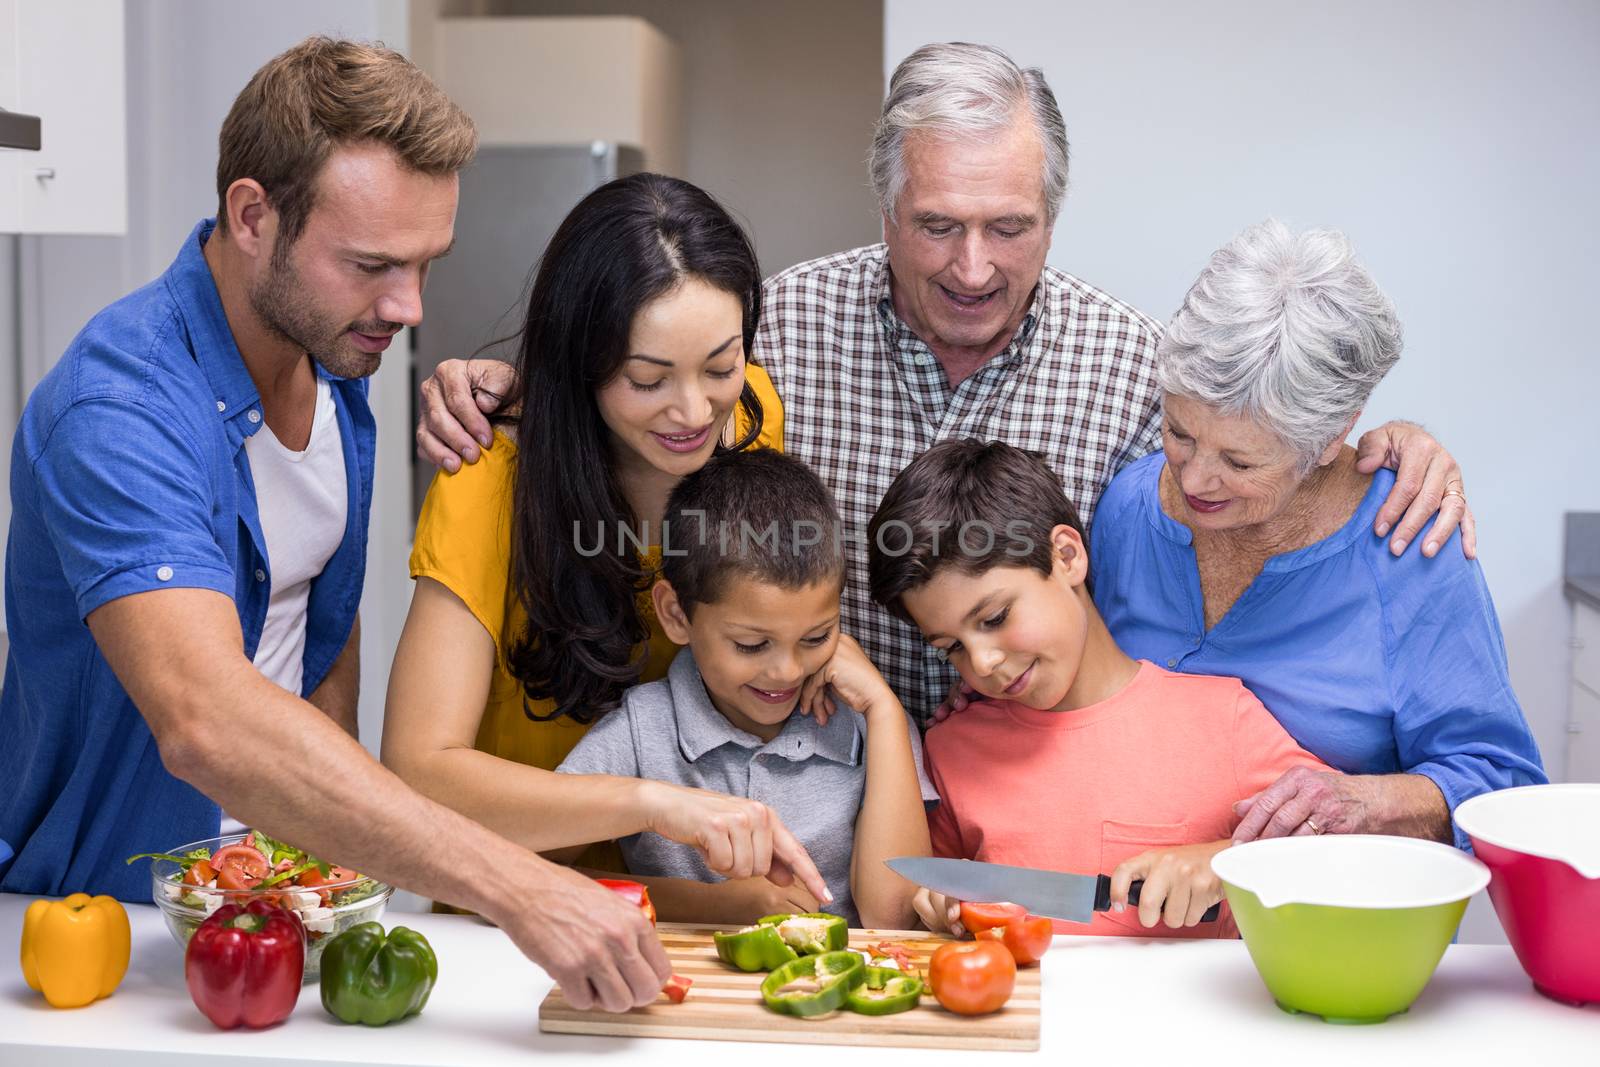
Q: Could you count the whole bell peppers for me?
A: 3